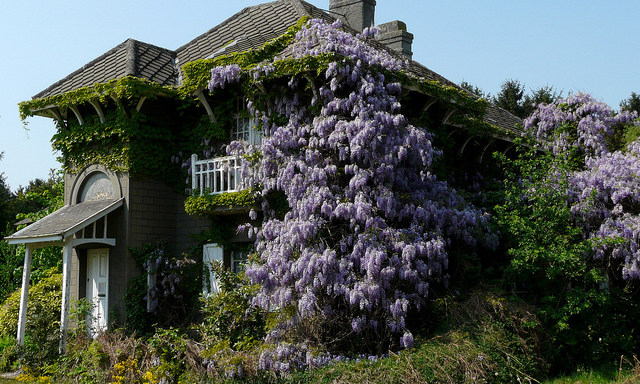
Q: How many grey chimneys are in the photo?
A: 2